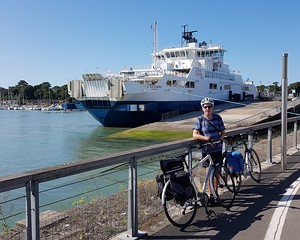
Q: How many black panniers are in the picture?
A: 2